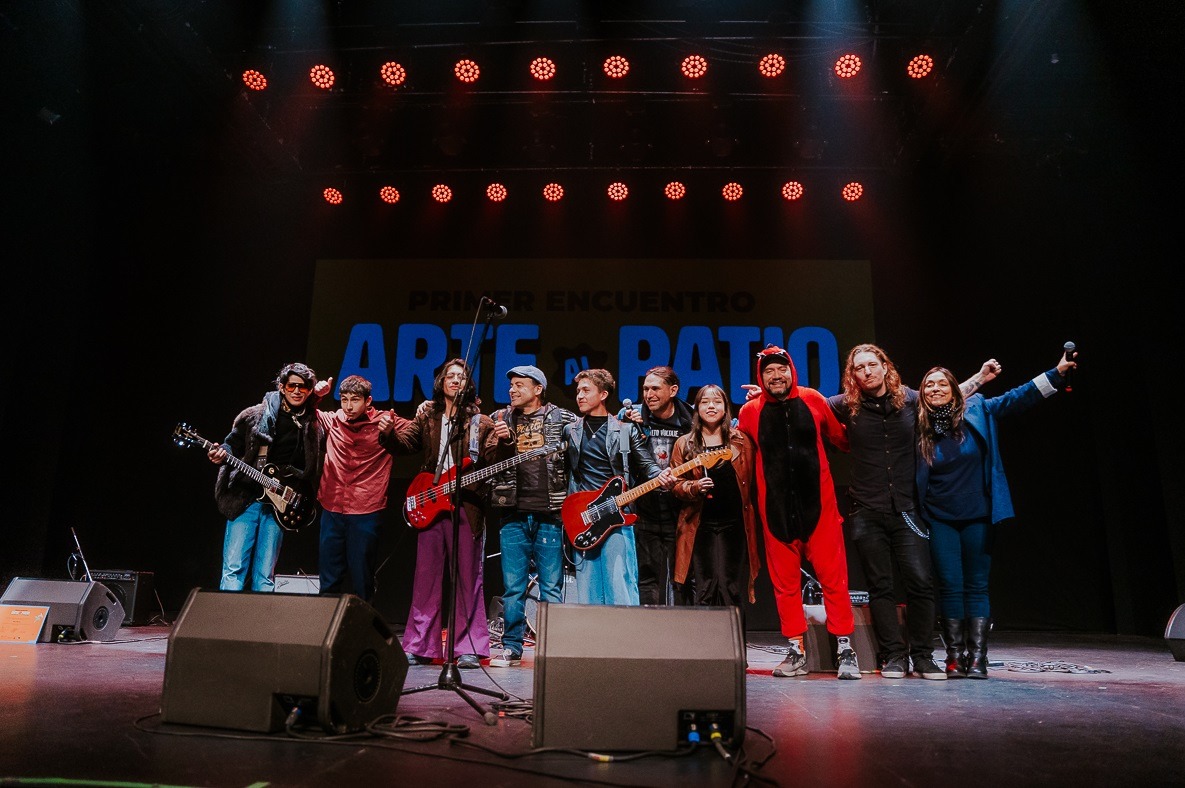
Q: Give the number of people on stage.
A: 10